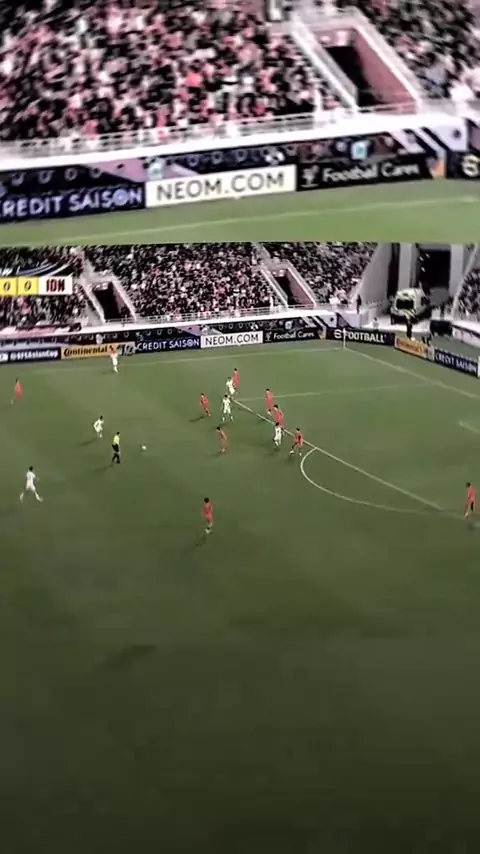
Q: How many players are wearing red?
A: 9